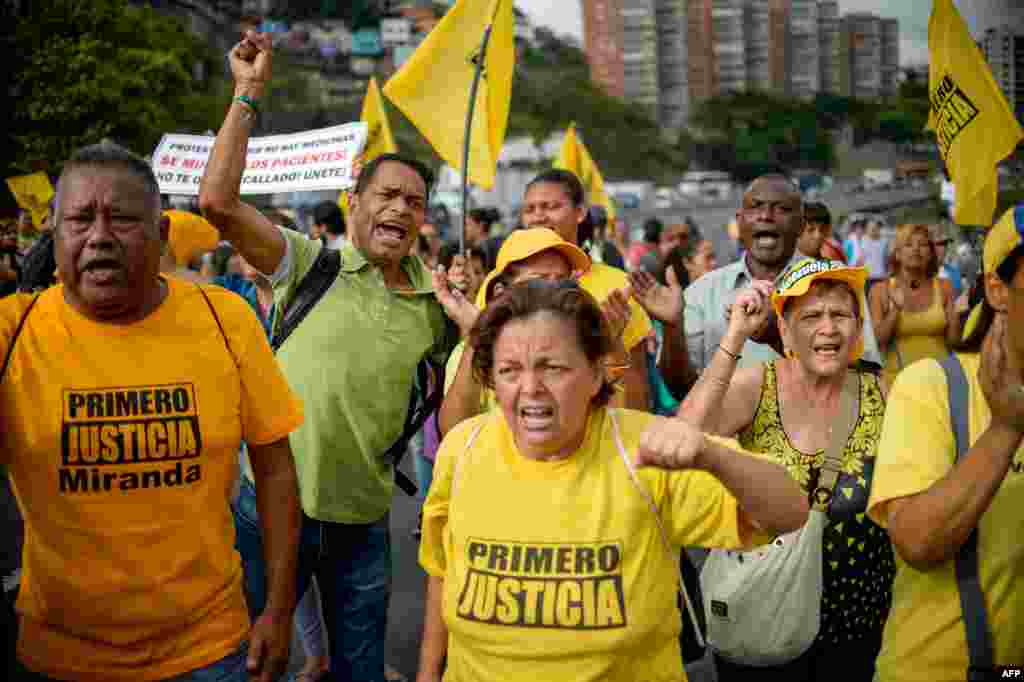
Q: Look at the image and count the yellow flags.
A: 5